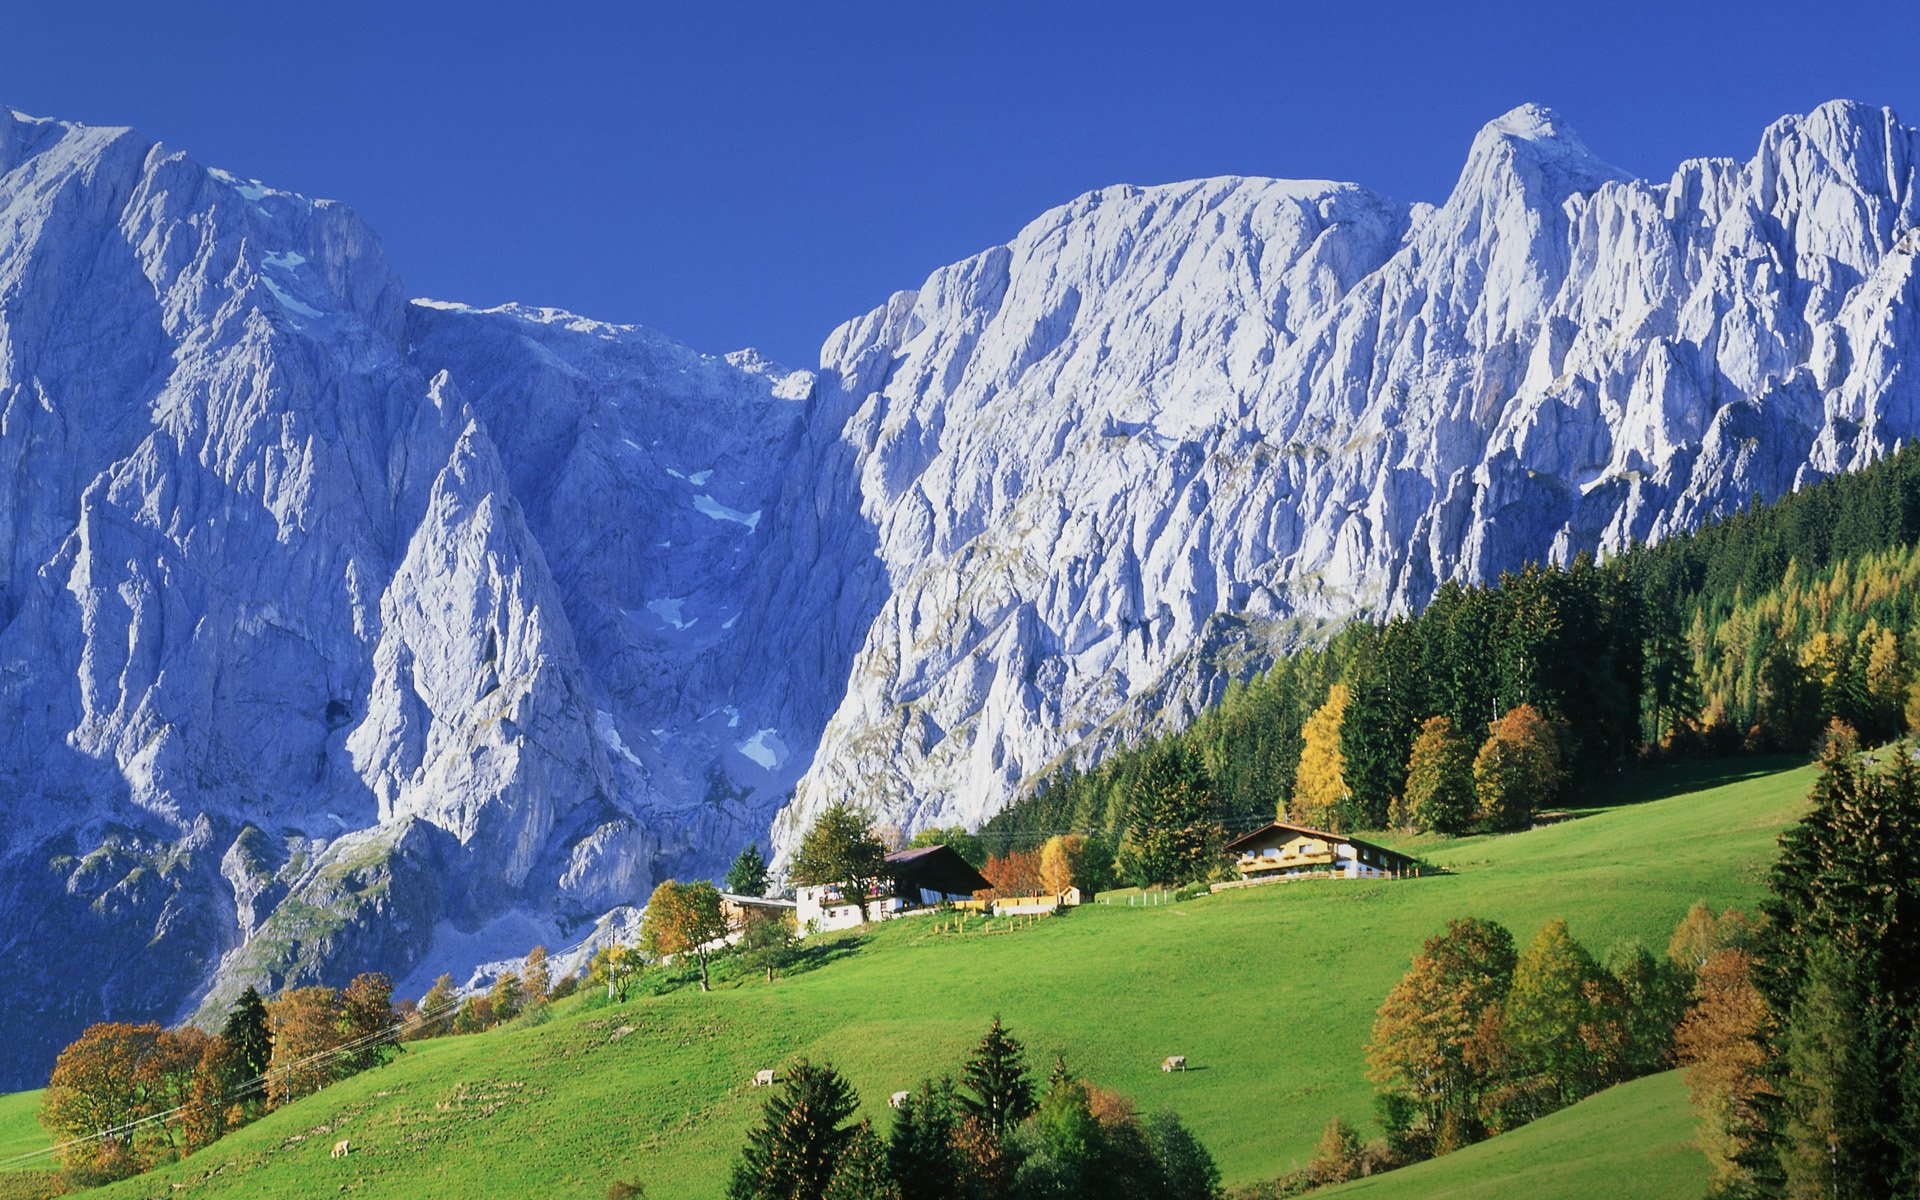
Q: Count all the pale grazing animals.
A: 4